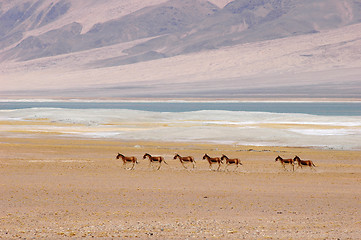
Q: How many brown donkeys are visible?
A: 7